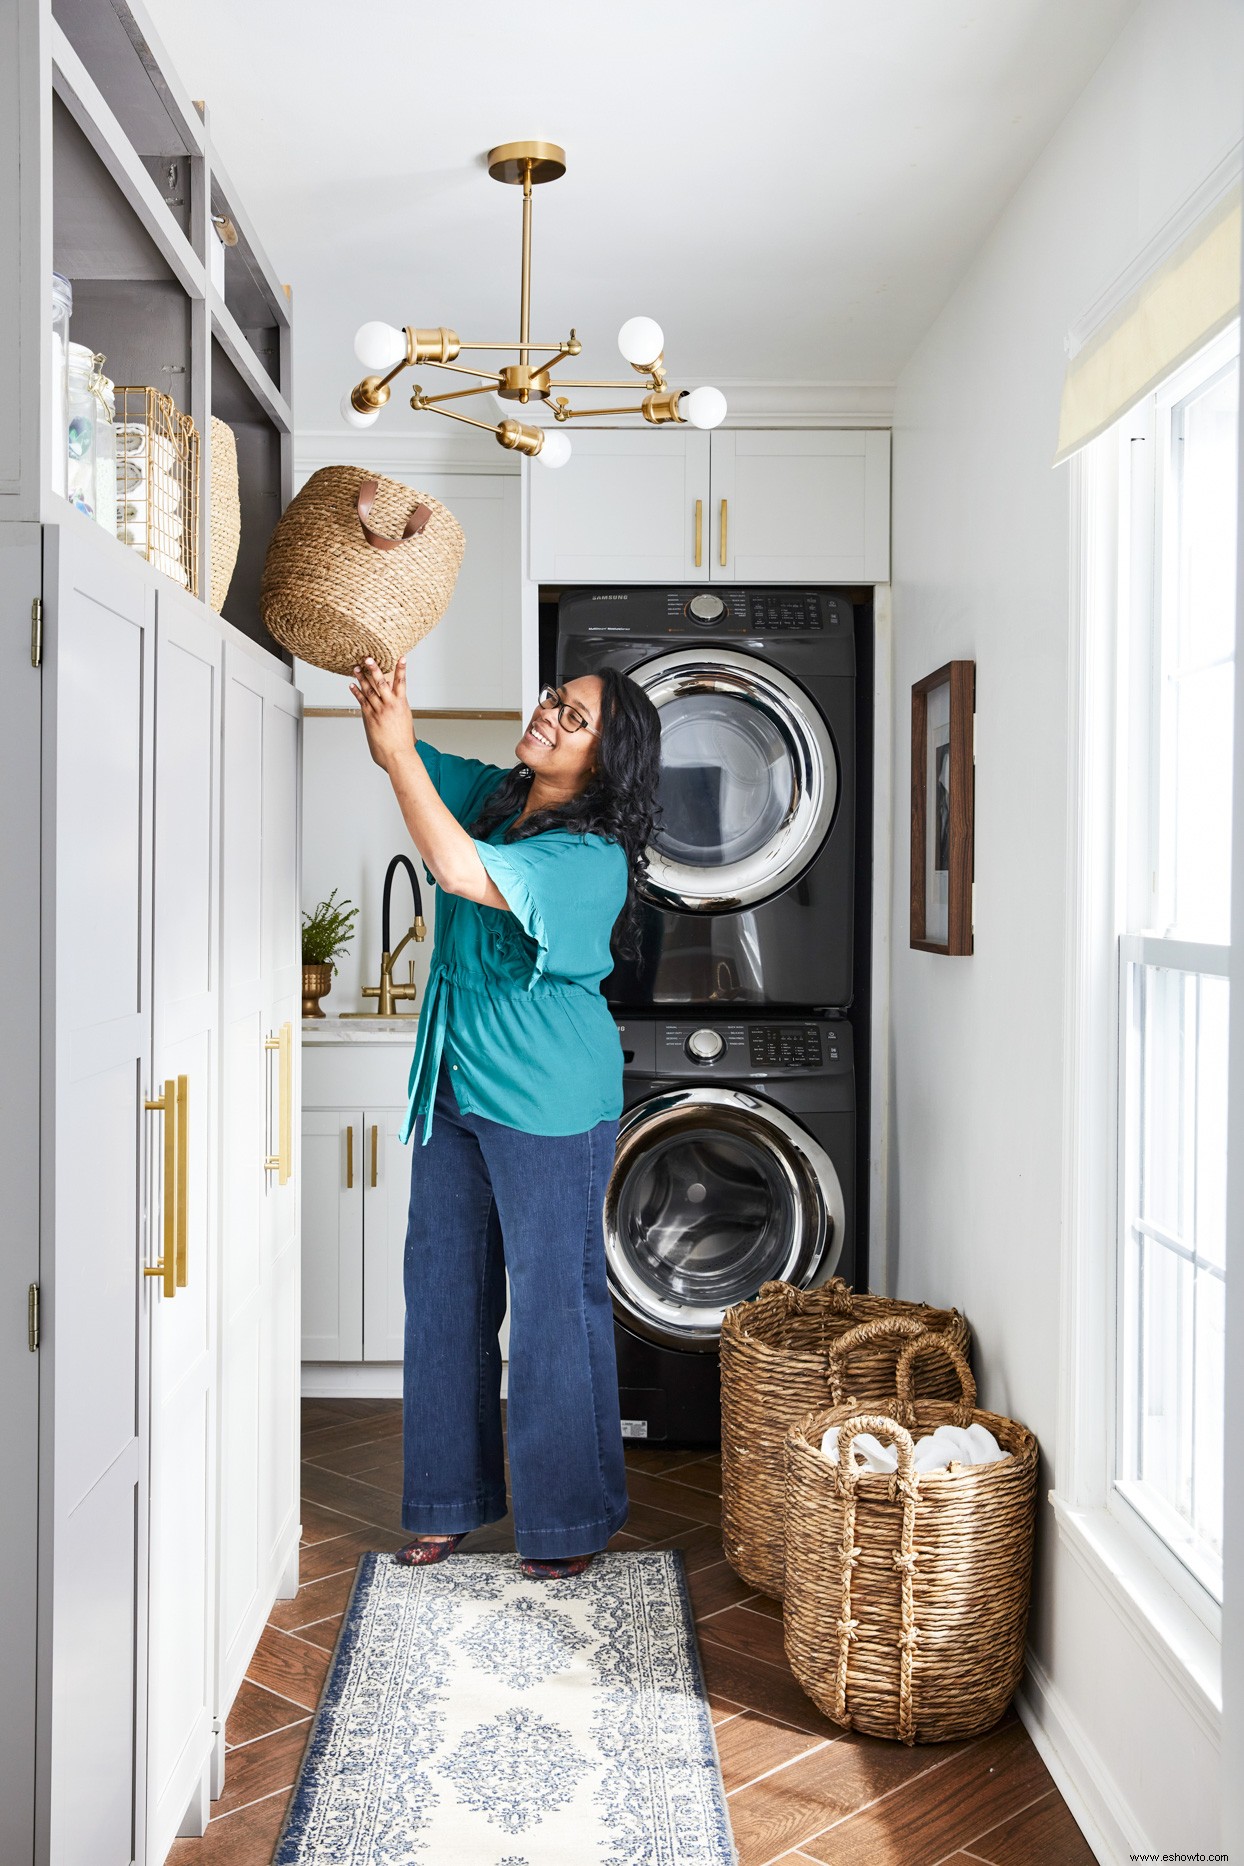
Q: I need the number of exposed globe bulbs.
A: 5